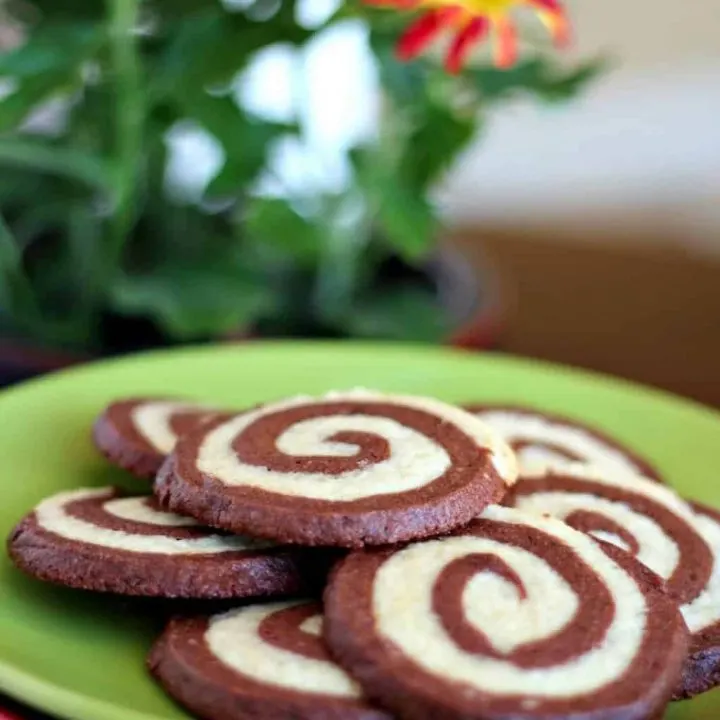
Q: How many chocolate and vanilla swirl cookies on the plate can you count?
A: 8